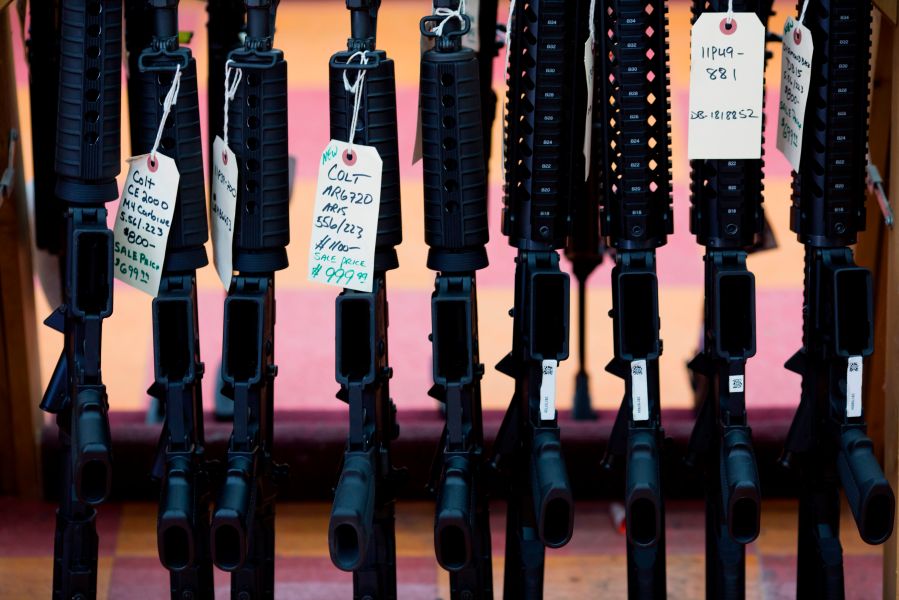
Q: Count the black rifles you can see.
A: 9